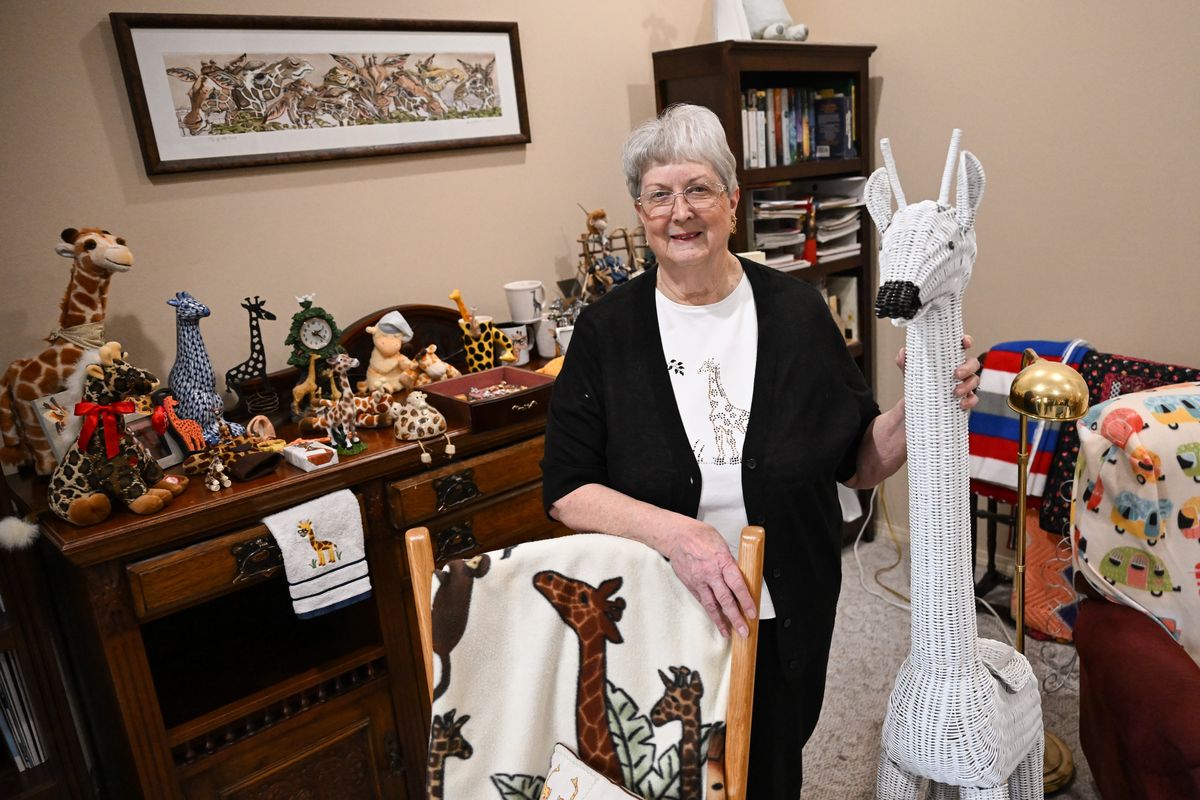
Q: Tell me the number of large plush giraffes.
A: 2